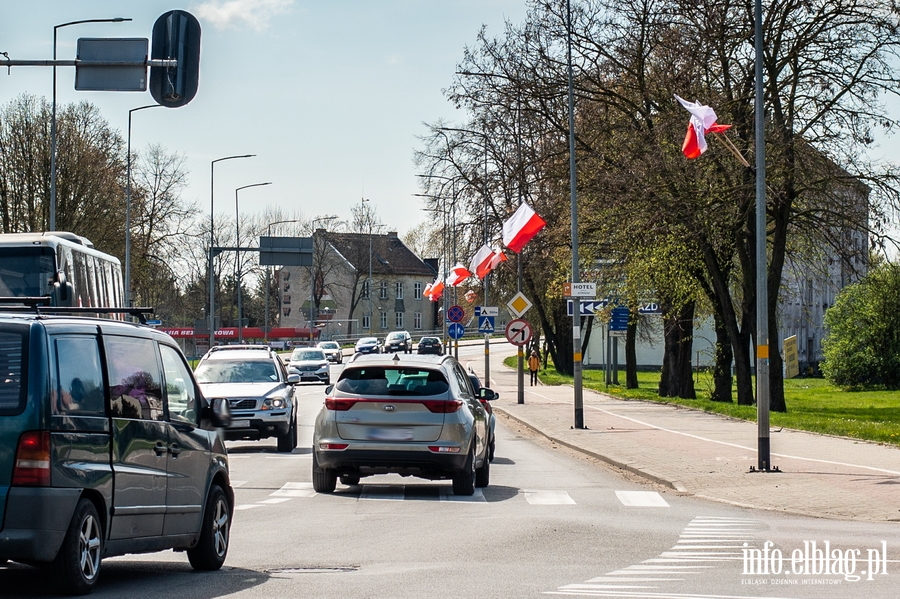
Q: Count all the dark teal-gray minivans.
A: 1